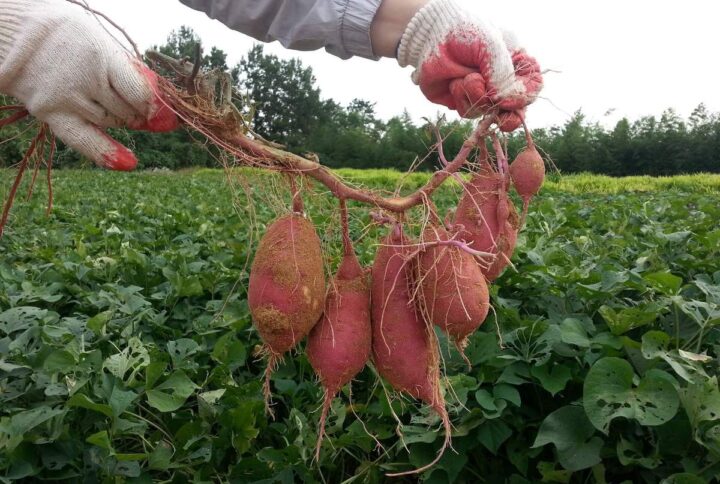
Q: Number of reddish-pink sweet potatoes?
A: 6